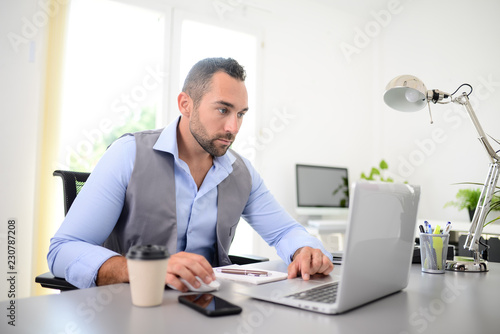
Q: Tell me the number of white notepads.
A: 1